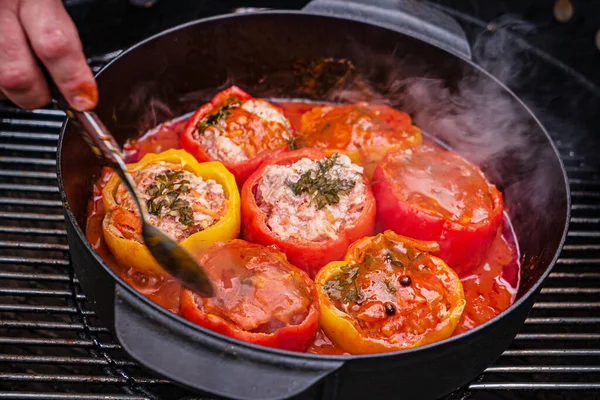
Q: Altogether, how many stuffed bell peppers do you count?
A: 7